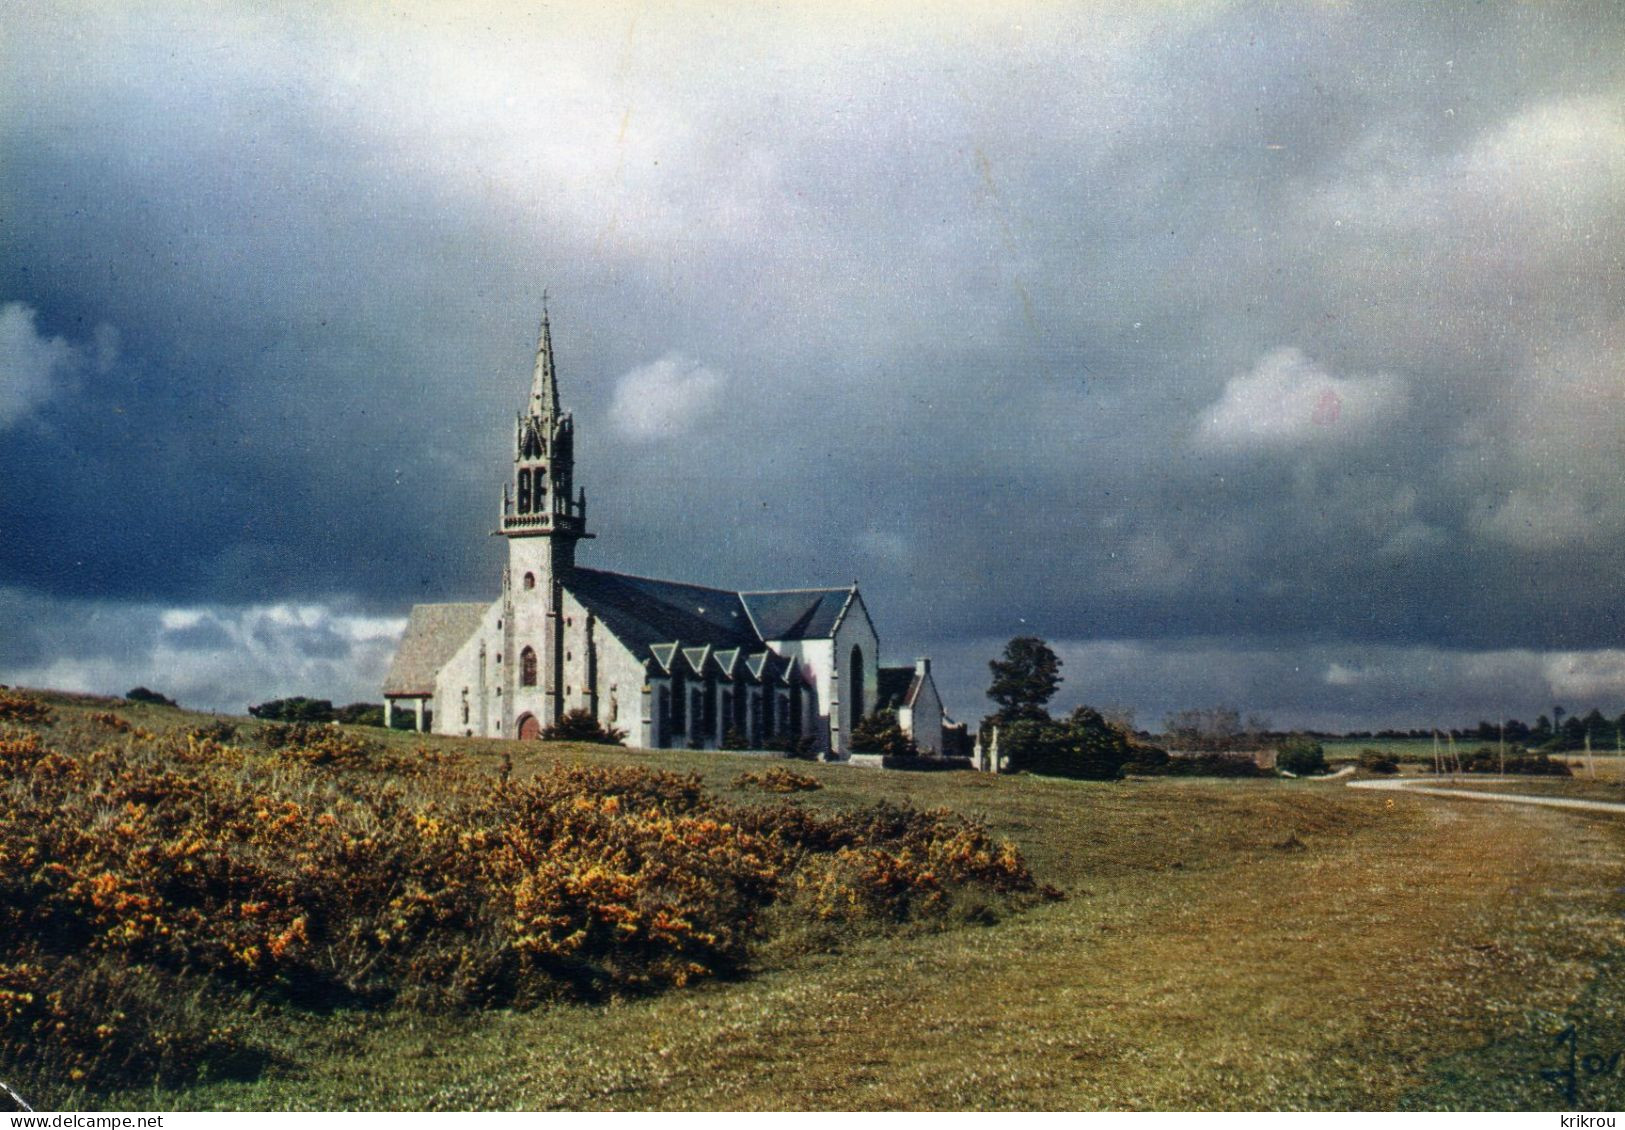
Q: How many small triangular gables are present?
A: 5